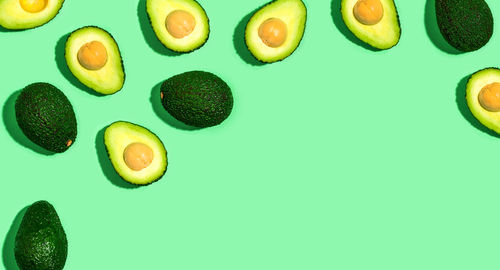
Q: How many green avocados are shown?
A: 4